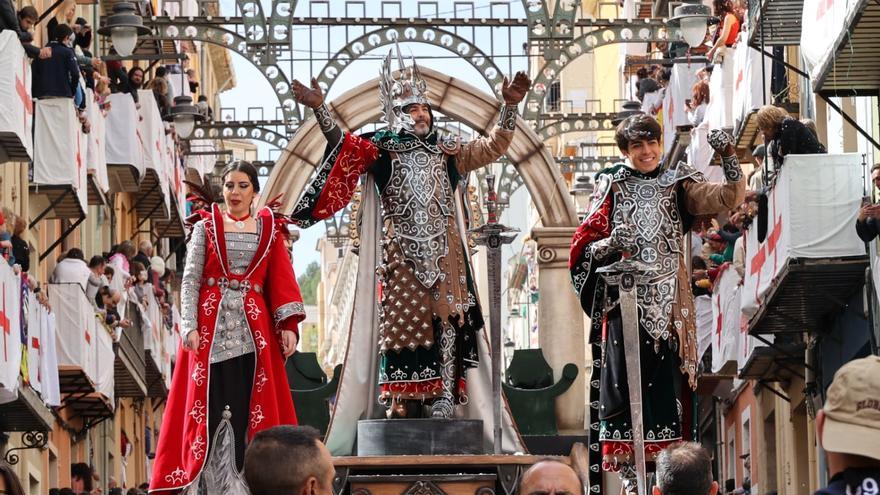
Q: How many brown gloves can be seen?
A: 2